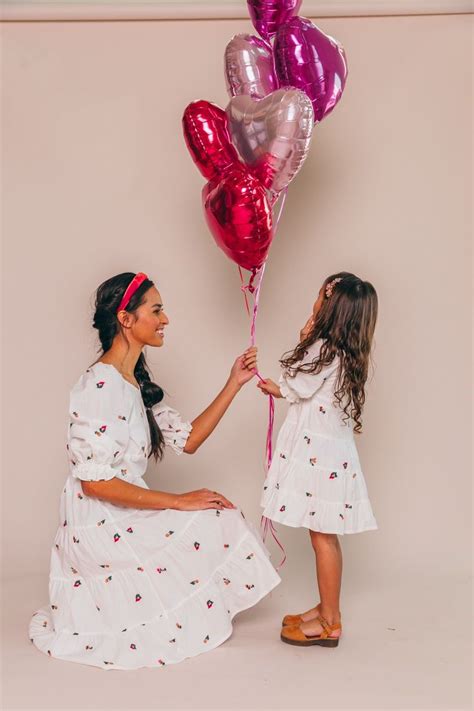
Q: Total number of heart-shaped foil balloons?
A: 6